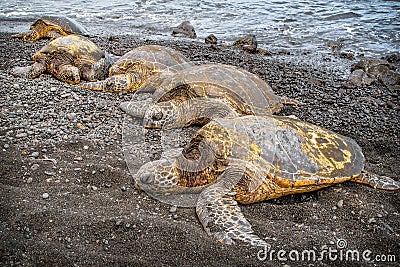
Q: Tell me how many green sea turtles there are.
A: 5